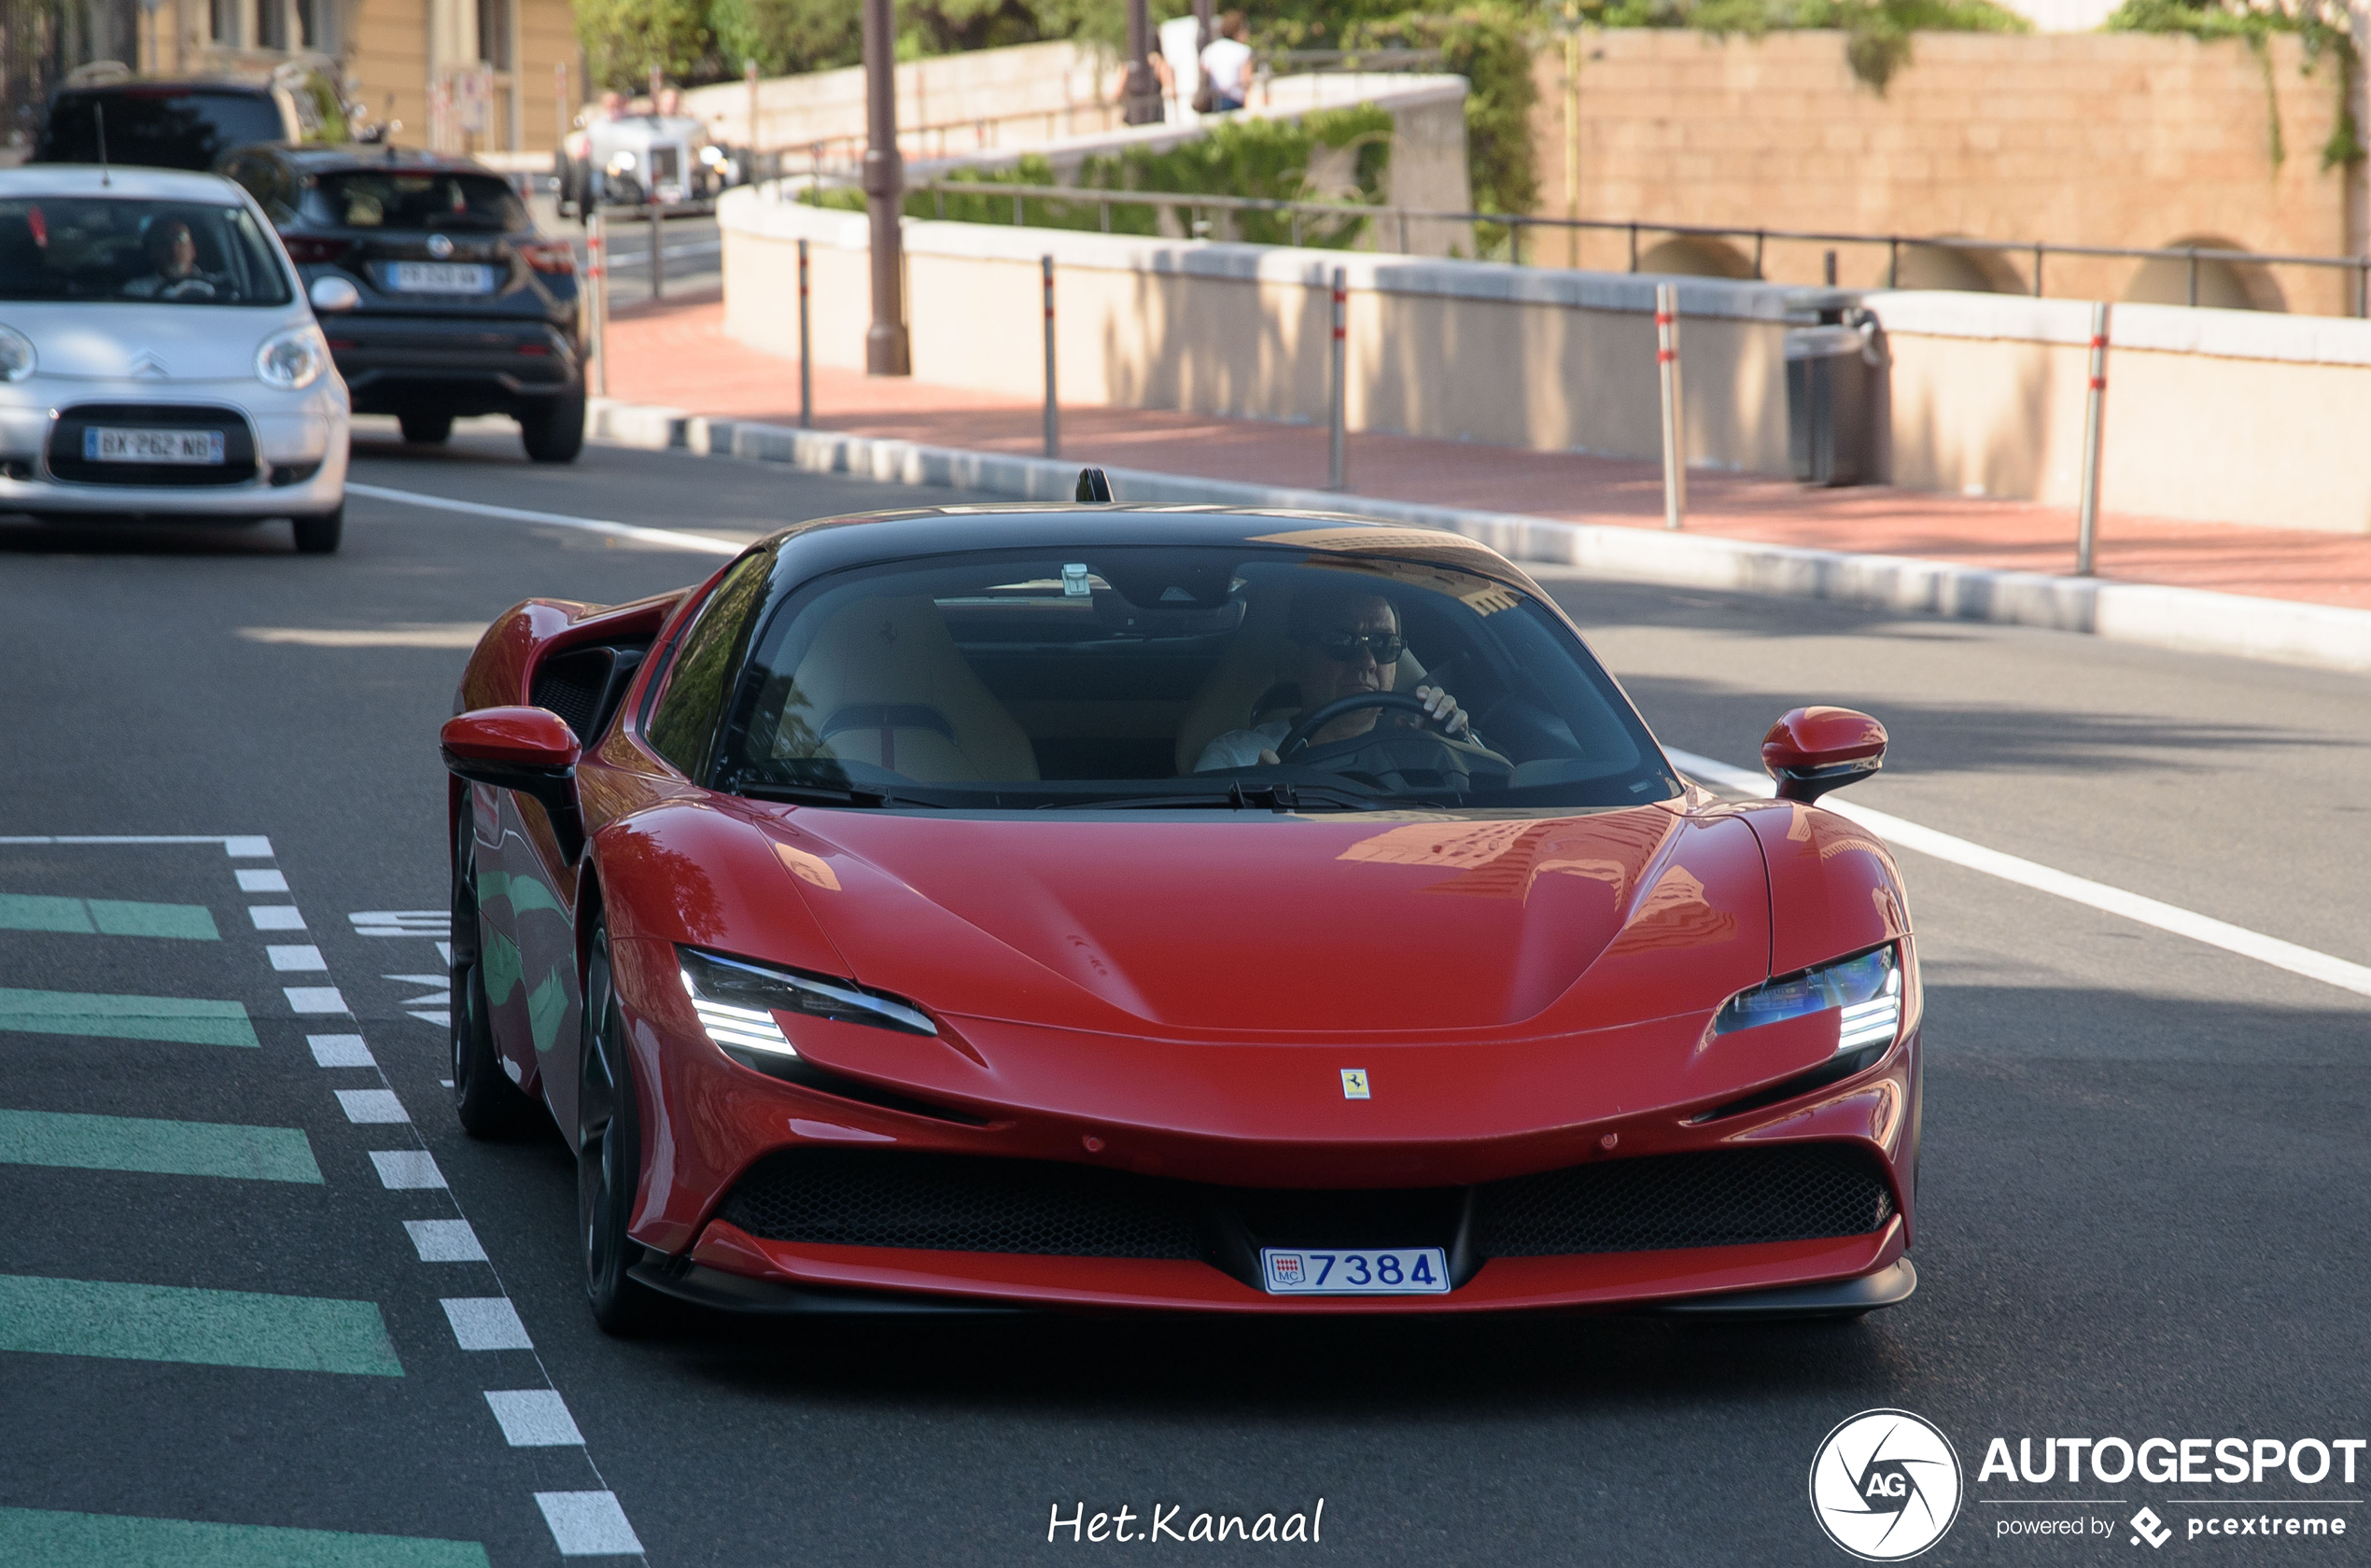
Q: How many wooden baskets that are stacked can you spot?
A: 0